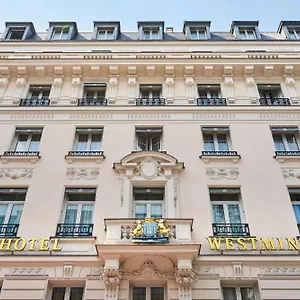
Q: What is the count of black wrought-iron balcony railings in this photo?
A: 12